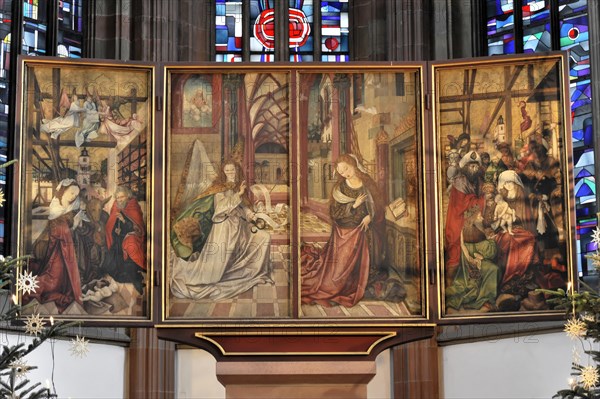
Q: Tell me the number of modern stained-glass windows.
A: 3